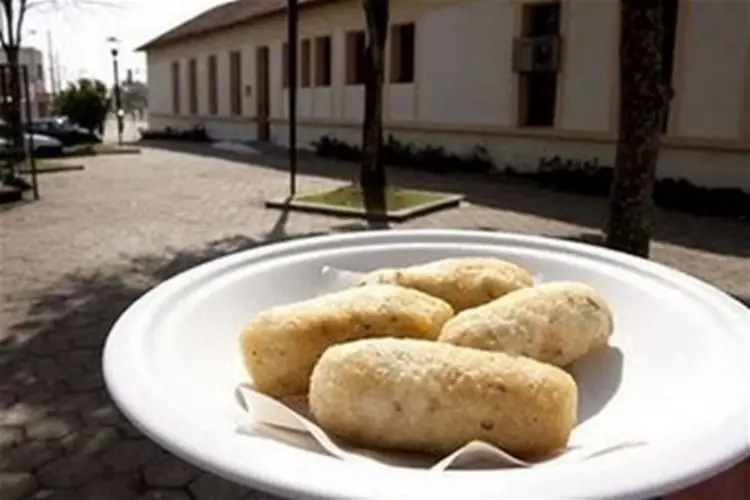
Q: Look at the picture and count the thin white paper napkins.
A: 1